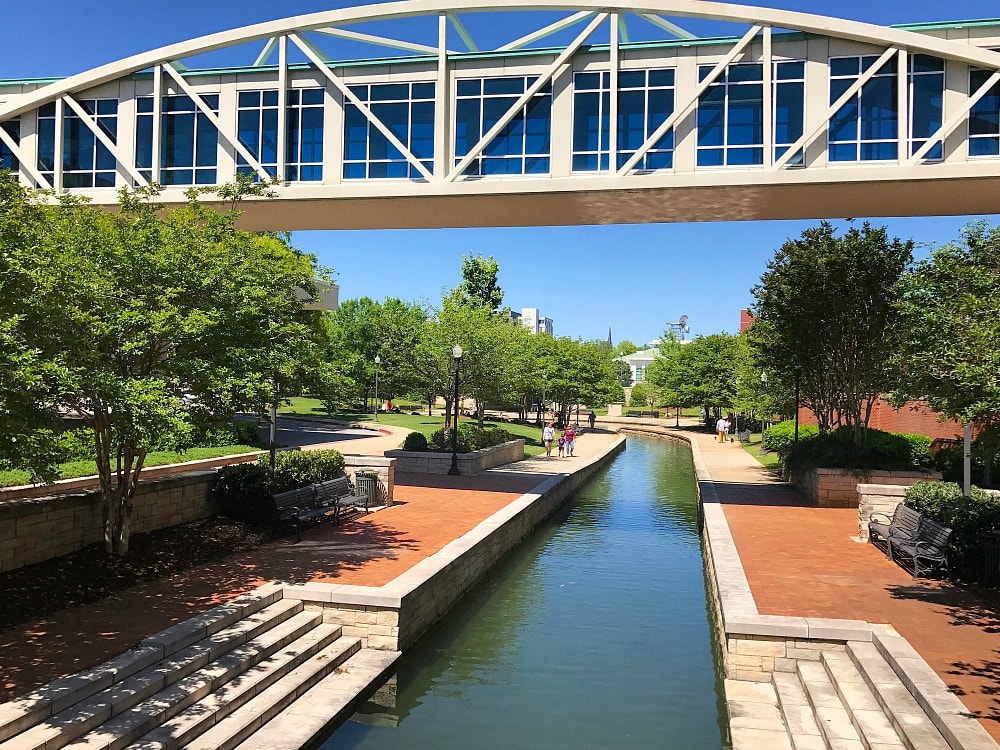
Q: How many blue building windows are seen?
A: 10